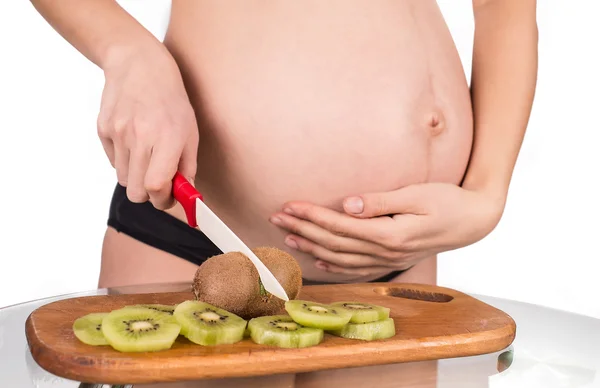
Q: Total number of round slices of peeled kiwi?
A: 8